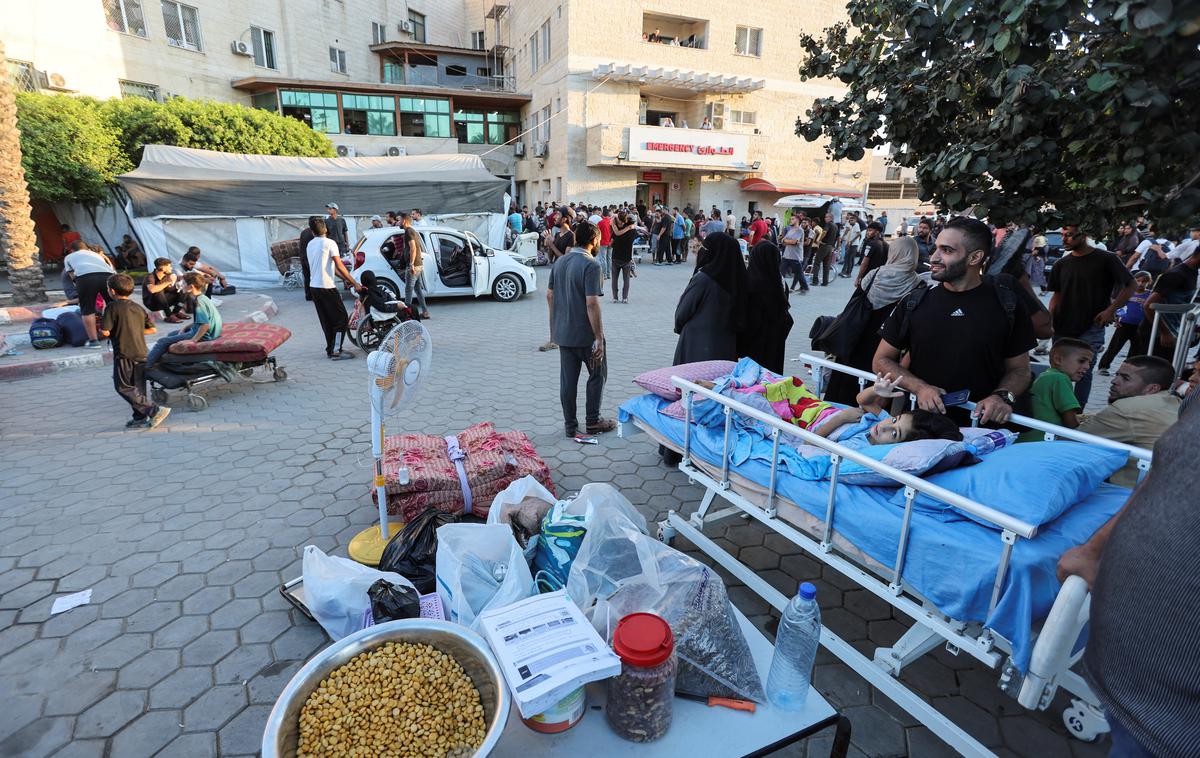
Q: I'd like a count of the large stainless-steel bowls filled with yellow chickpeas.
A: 1